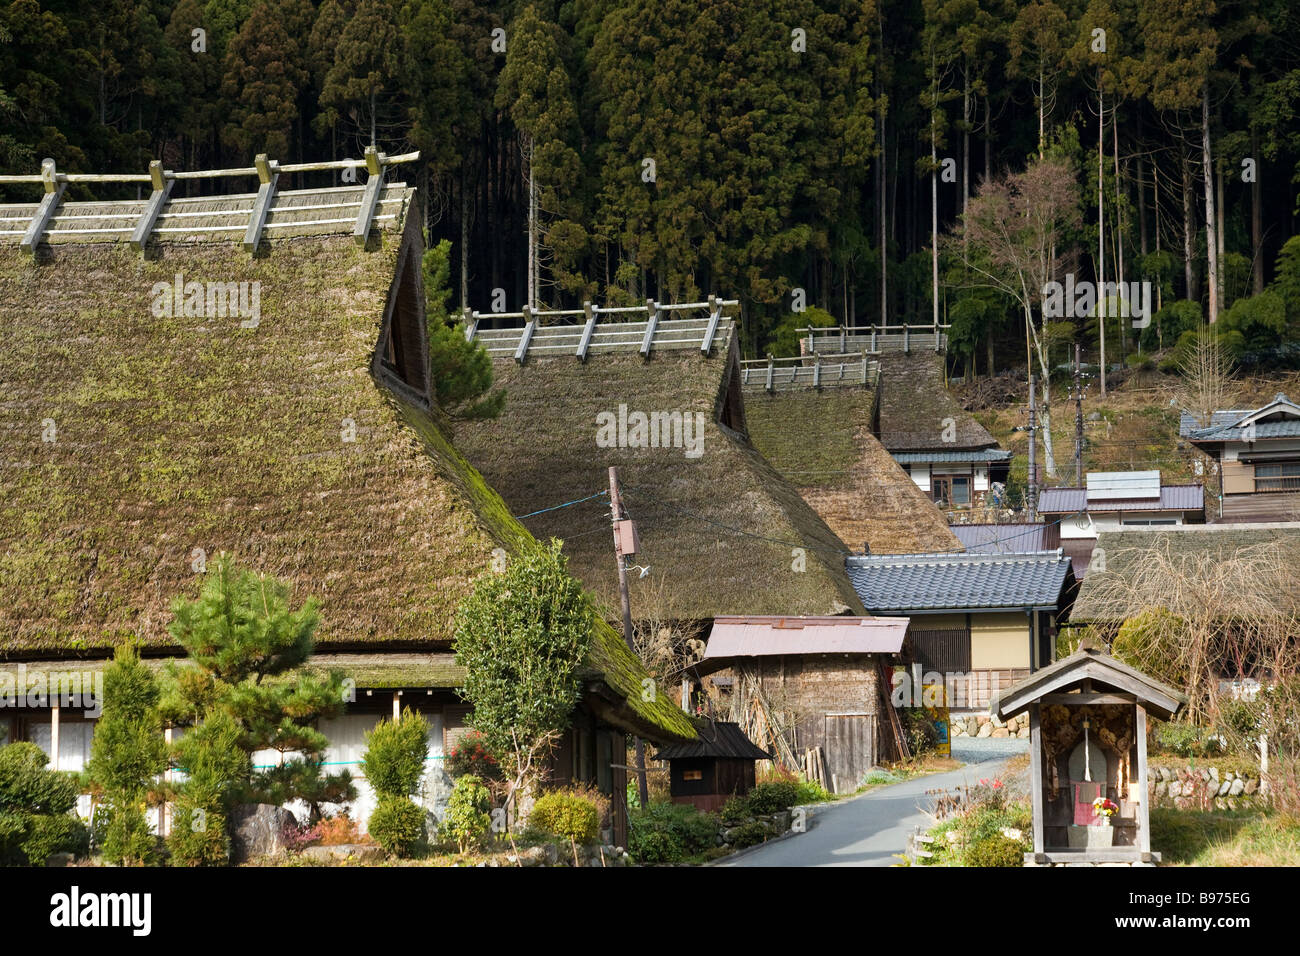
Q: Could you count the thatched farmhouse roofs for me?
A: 4